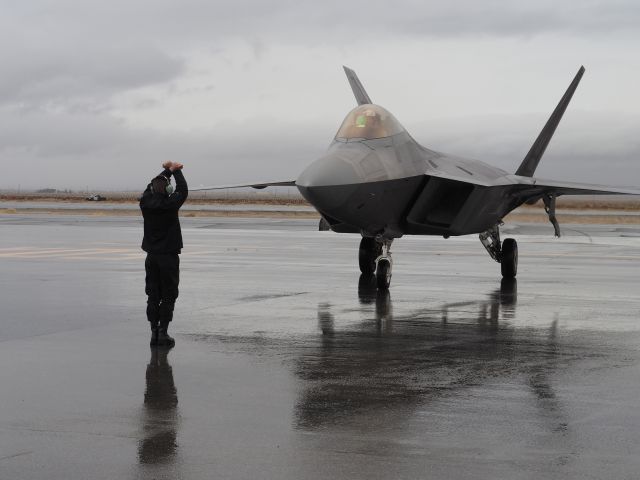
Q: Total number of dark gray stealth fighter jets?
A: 1